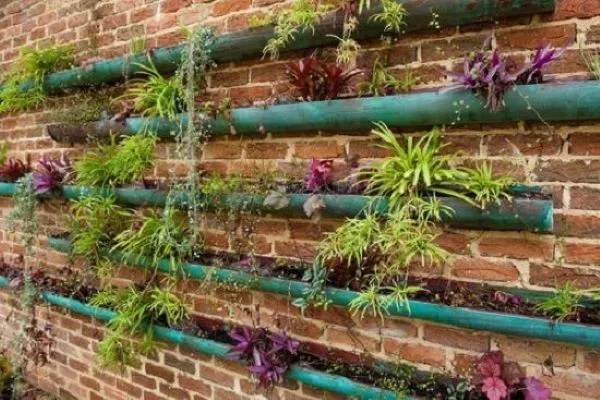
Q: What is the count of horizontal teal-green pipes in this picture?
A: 5